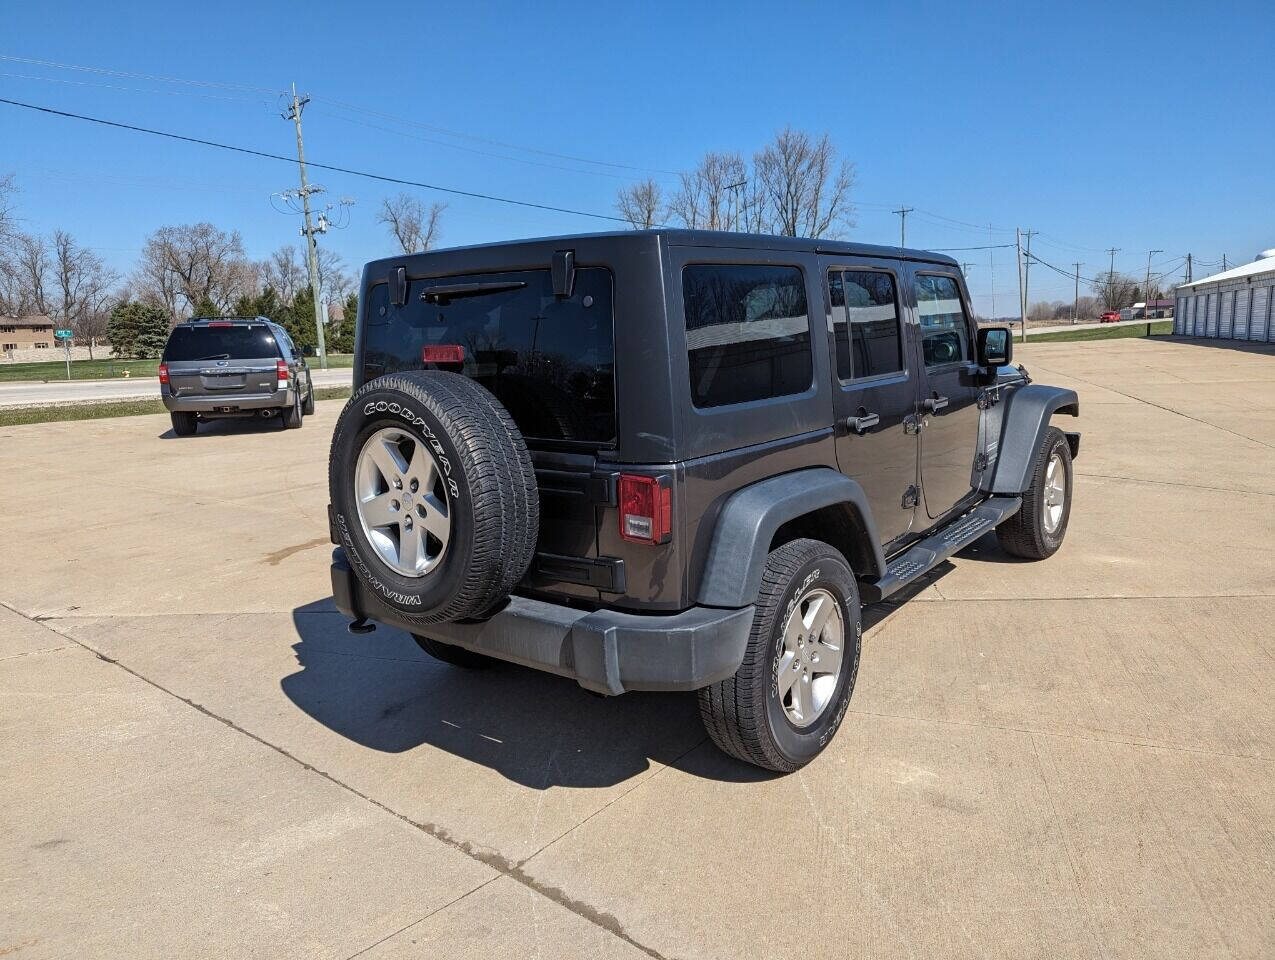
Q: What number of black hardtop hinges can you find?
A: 2